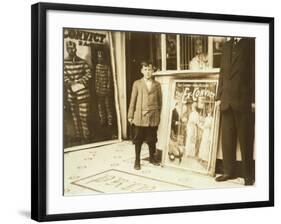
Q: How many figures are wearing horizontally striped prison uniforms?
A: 2